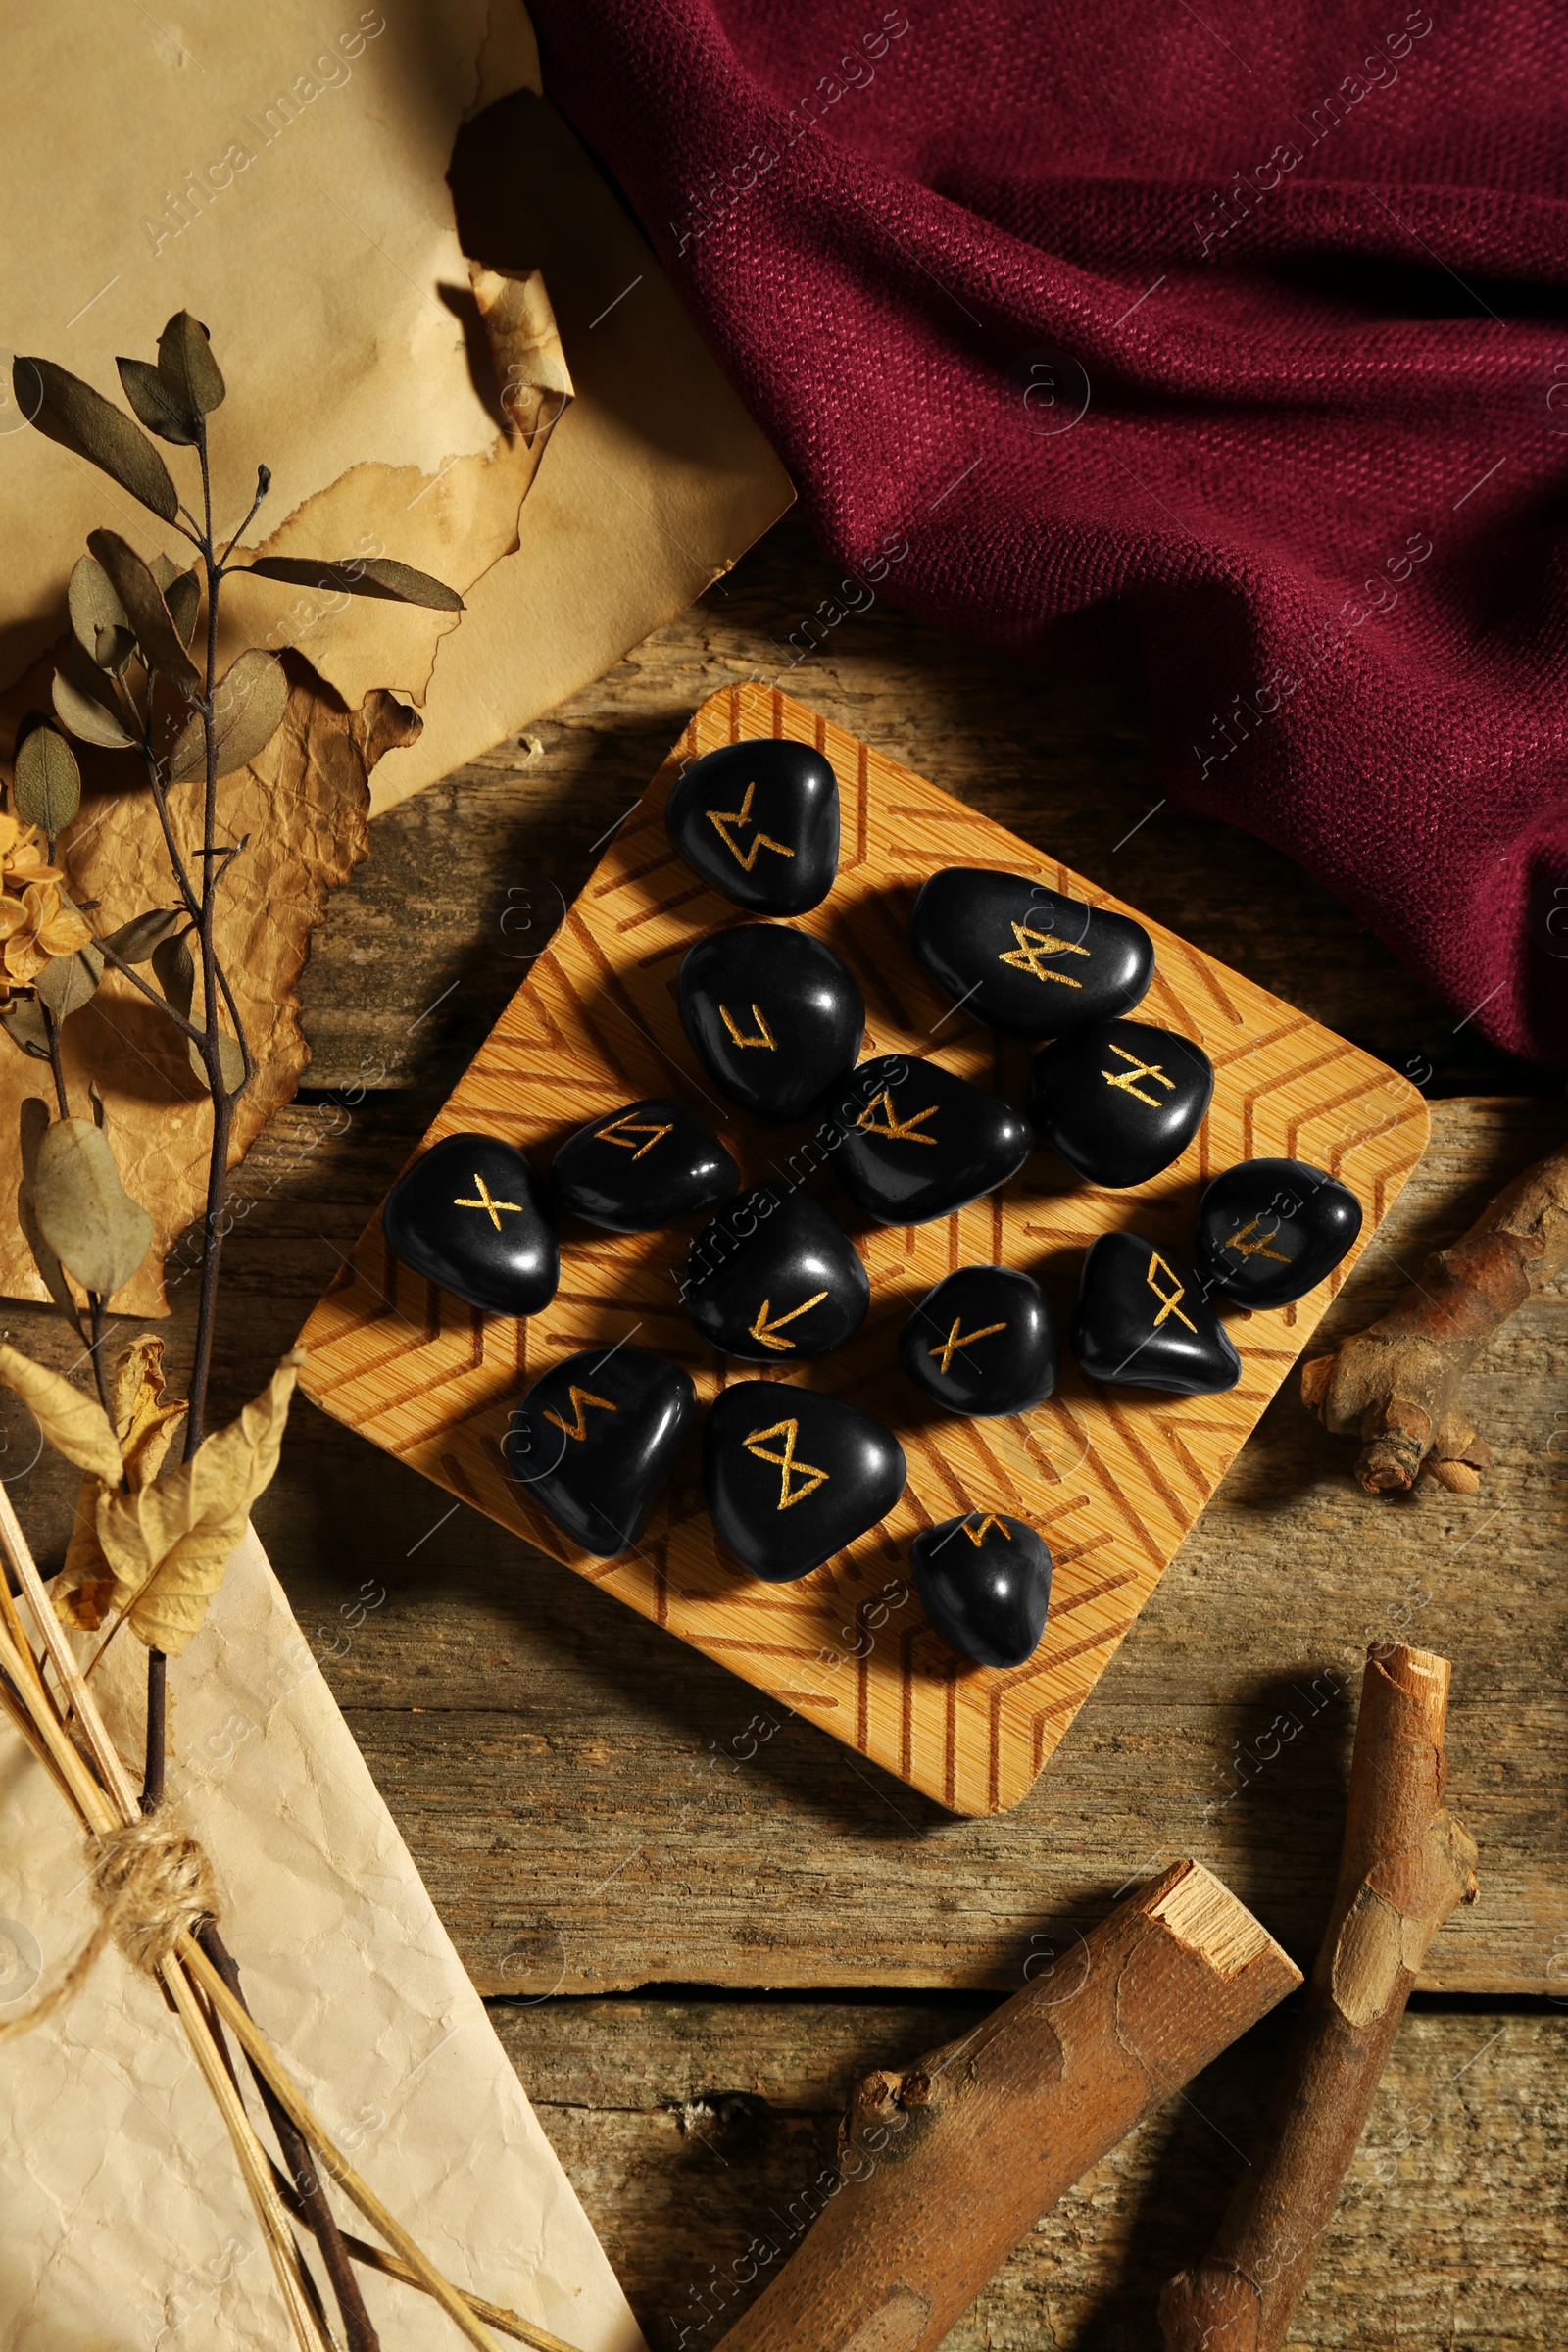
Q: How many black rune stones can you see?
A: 14